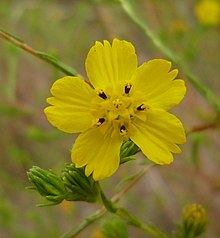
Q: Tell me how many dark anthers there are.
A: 5